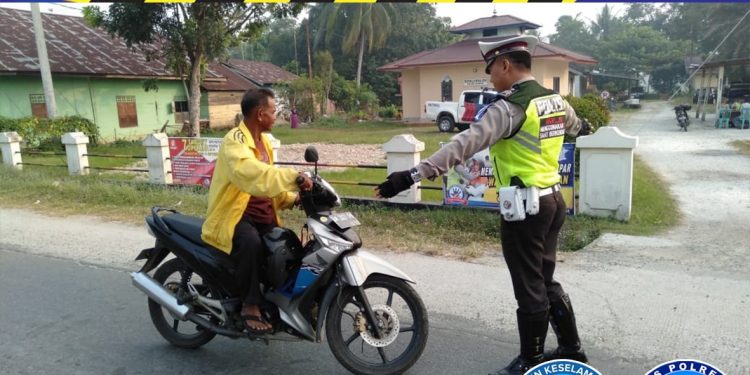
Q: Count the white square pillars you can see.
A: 6